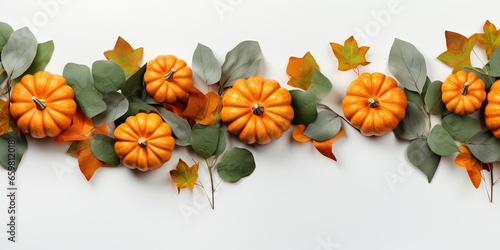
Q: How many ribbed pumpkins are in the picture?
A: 7